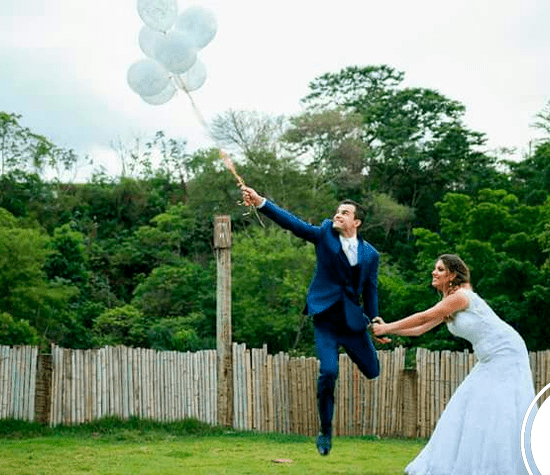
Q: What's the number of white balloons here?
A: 7